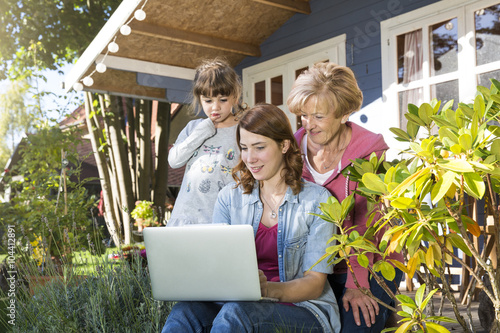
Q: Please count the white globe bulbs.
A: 6